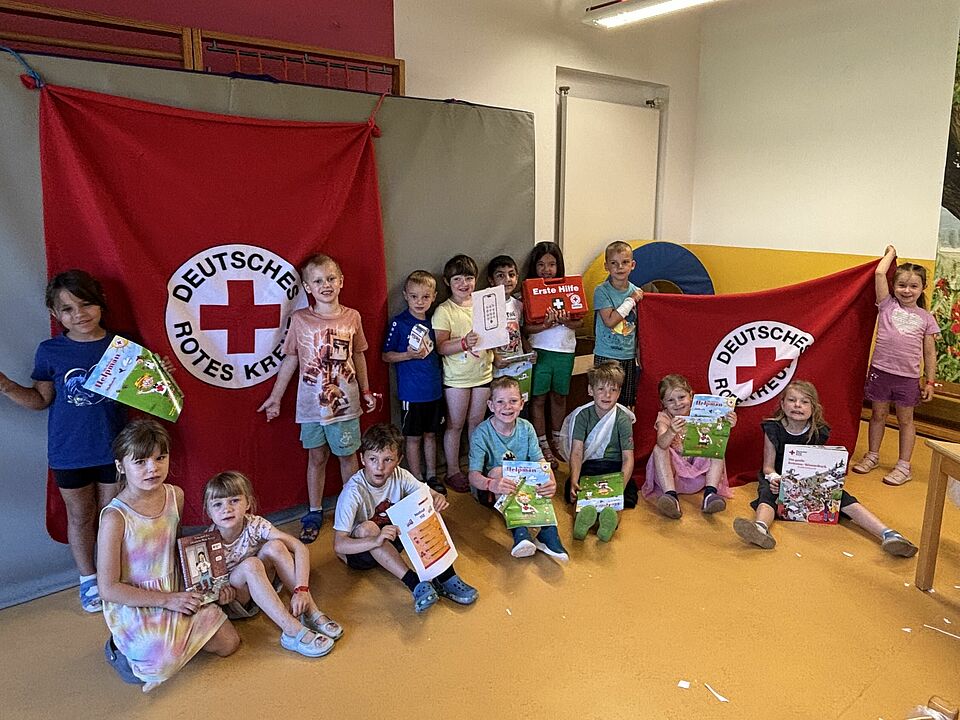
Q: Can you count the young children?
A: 15